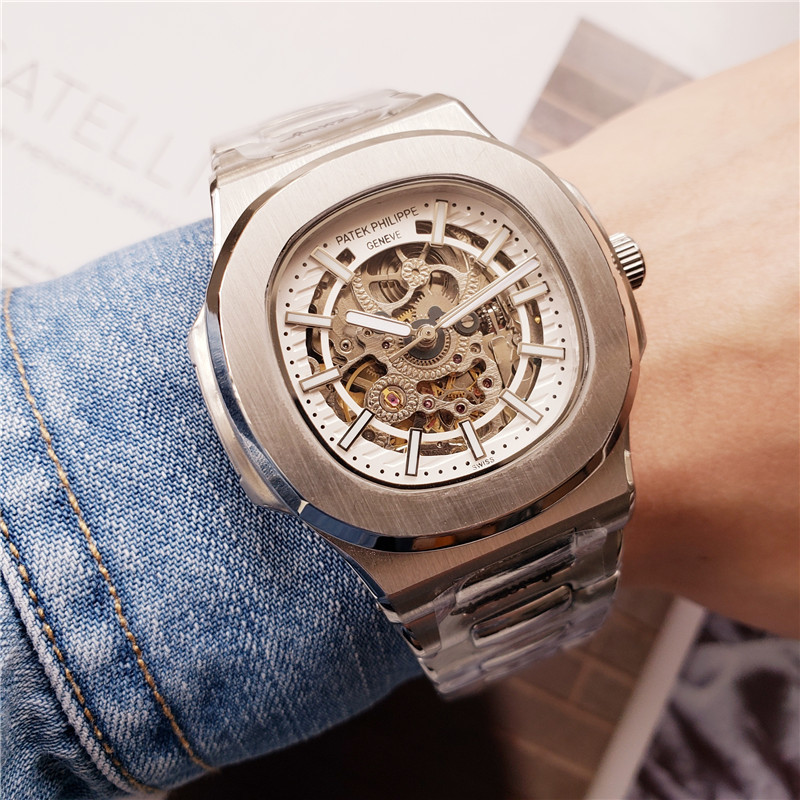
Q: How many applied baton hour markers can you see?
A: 11